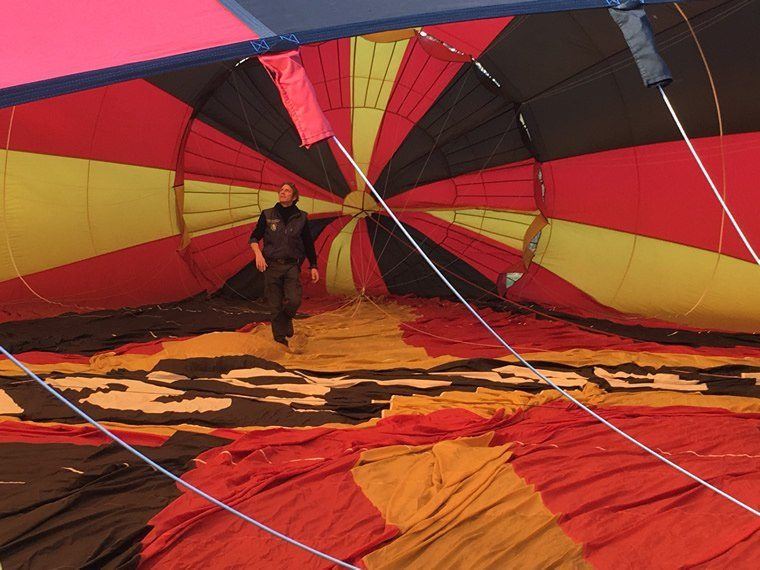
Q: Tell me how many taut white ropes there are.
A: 3